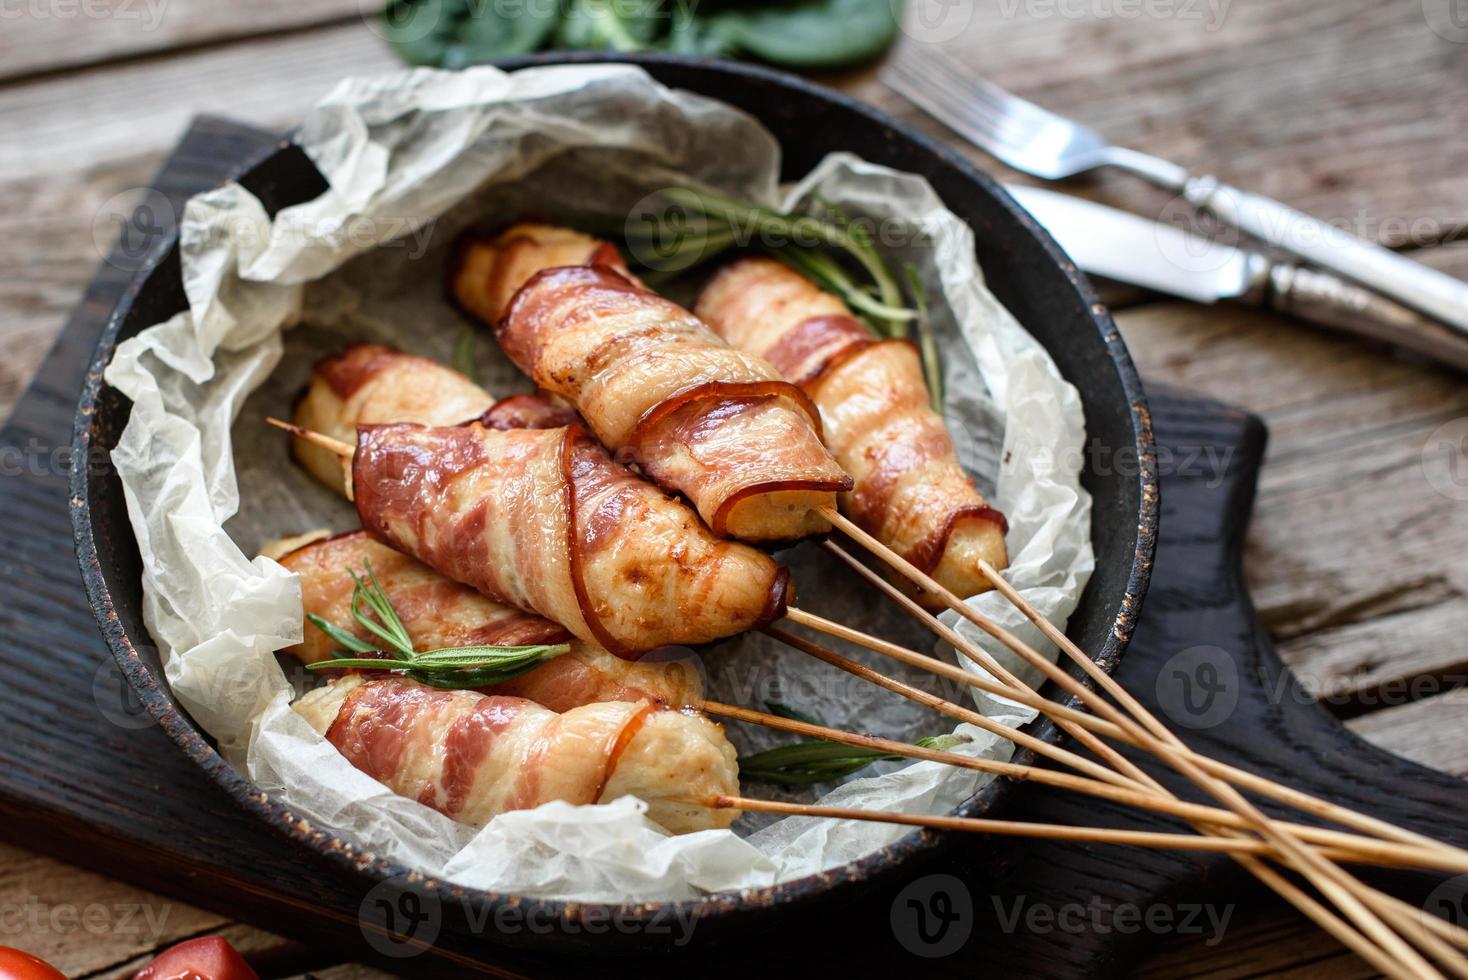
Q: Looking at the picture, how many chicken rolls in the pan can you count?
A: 7